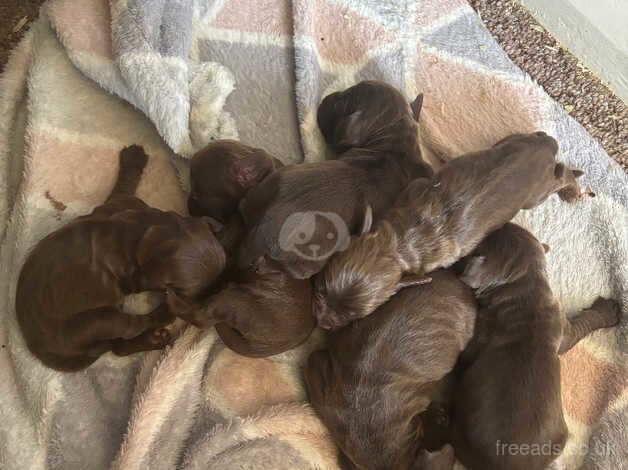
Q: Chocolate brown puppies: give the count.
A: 6